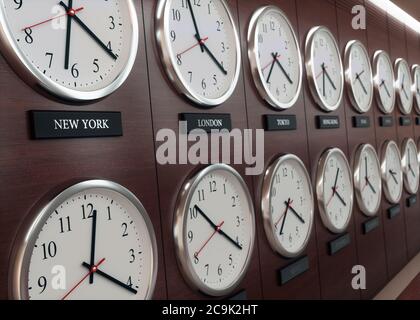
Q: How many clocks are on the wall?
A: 15